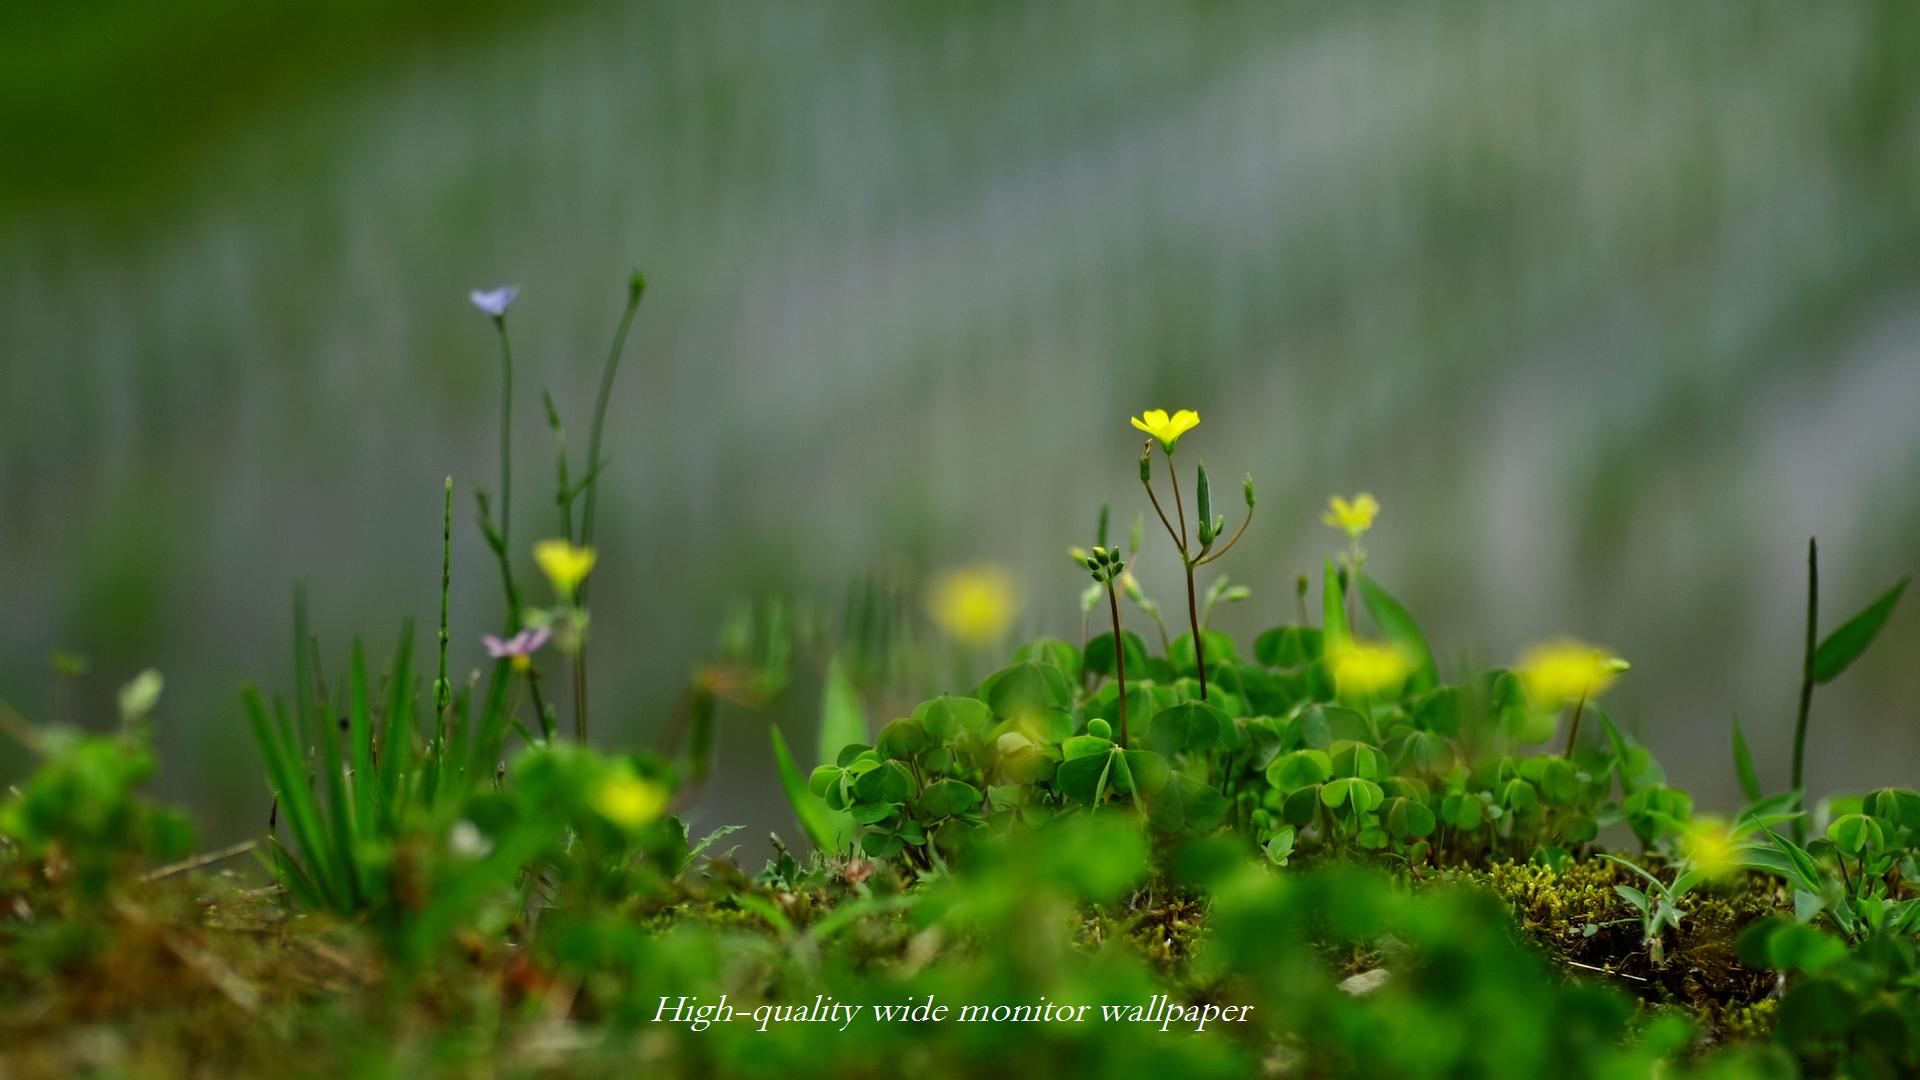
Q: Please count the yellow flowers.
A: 8